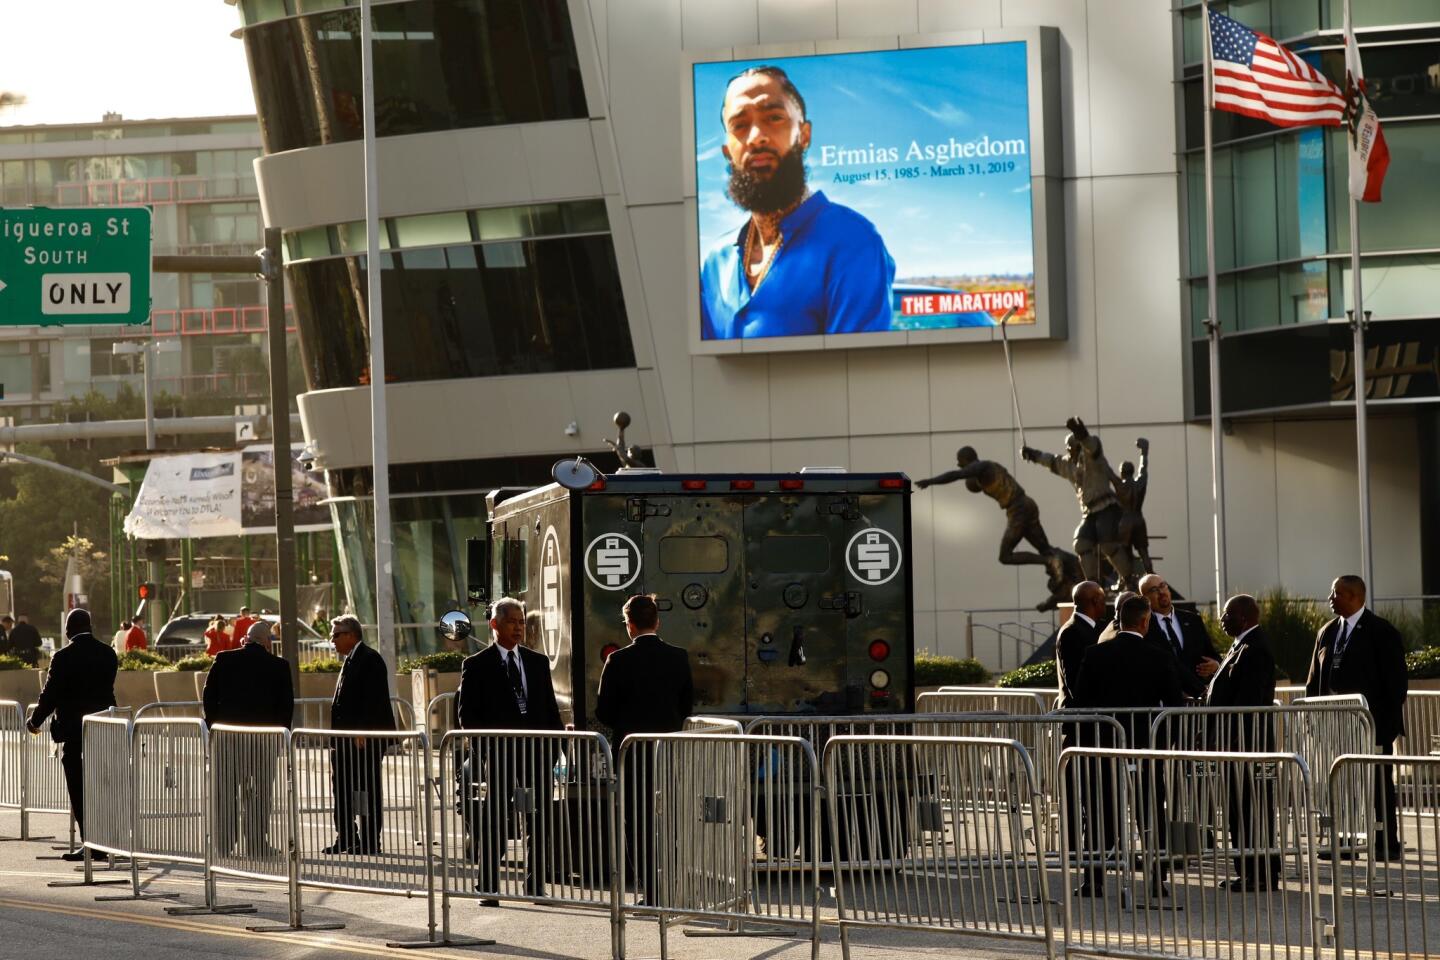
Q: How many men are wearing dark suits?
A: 11